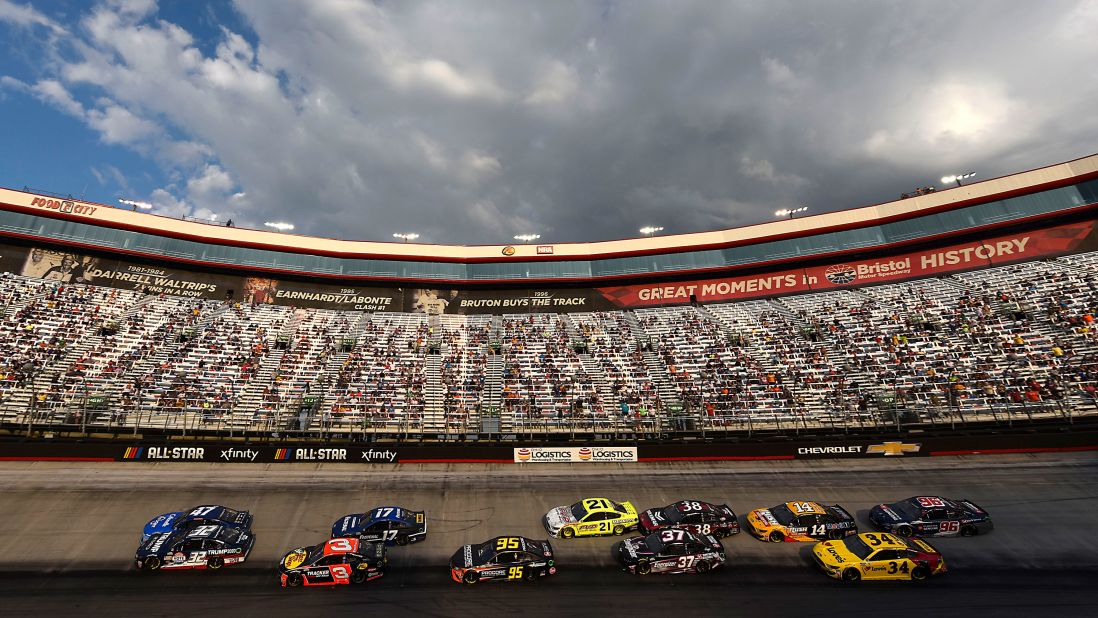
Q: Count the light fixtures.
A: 7